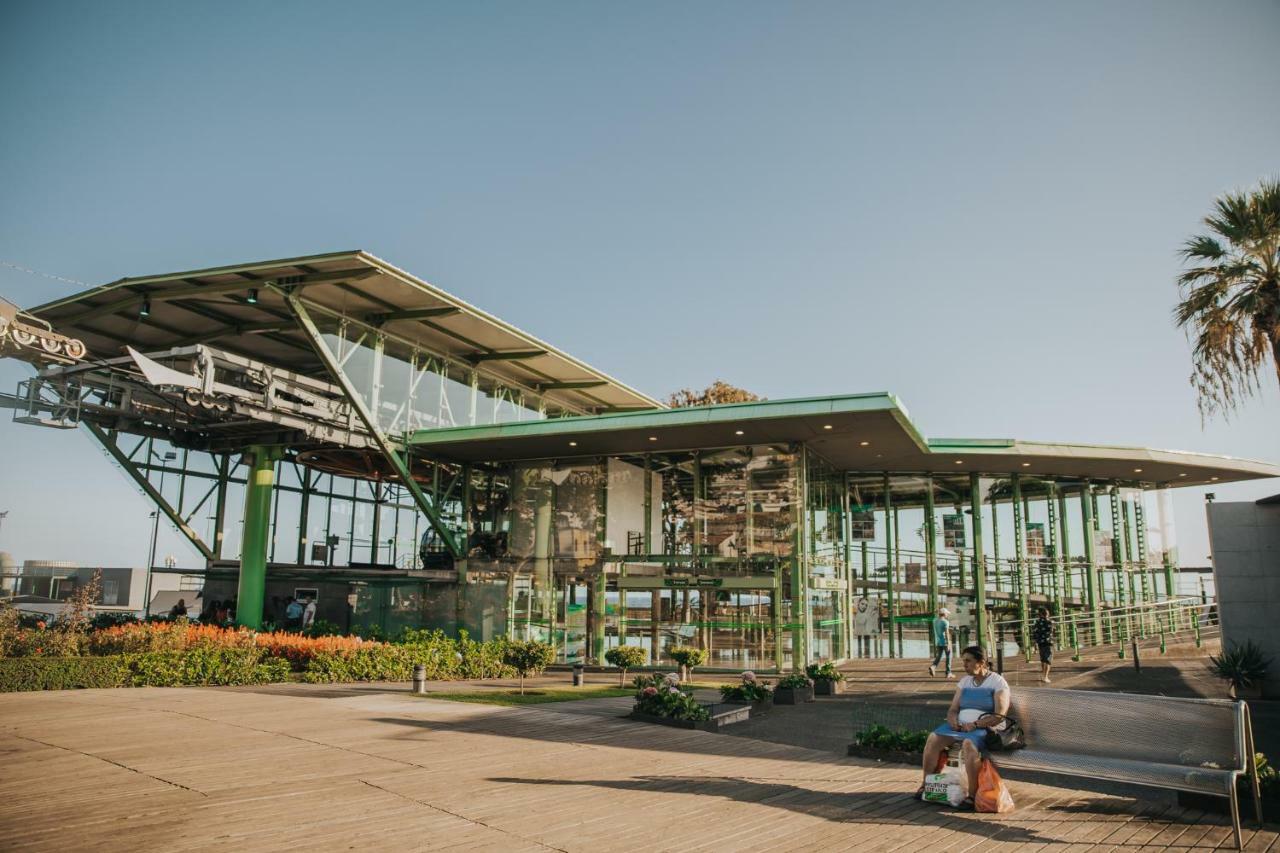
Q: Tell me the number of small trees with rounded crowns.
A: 3